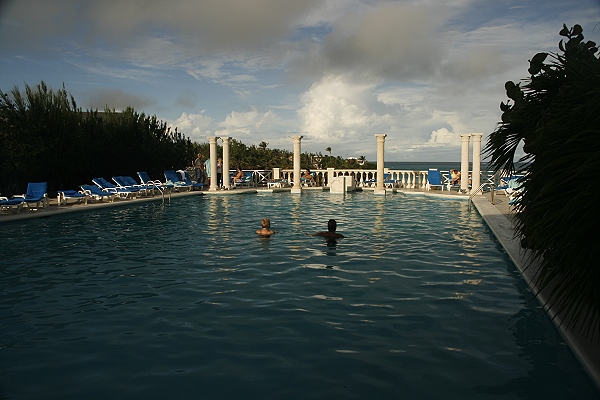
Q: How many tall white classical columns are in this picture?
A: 6